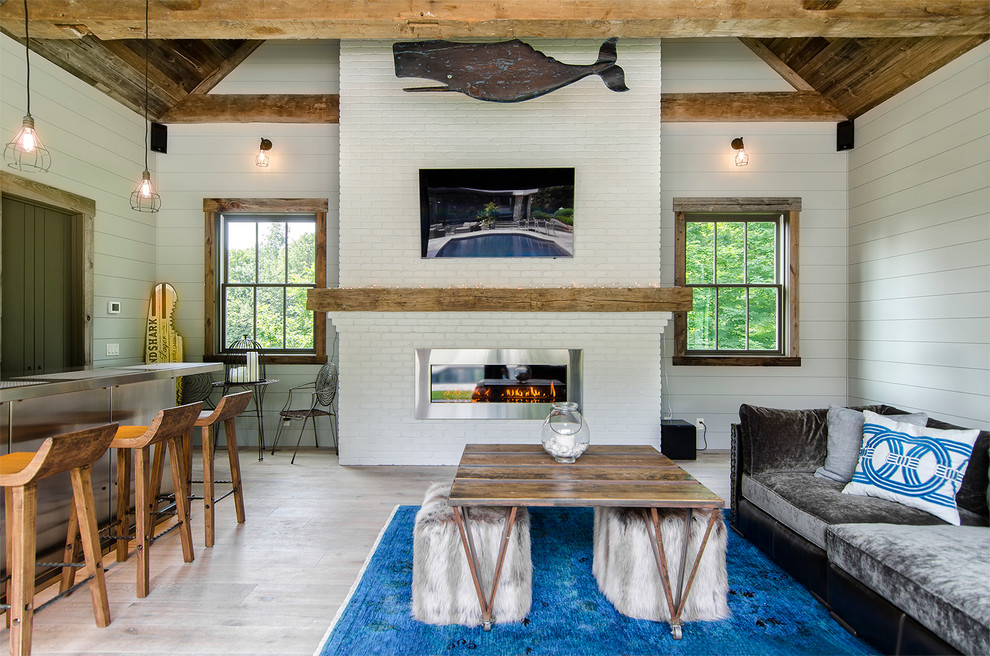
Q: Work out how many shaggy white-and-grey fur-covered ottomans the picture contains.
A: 2